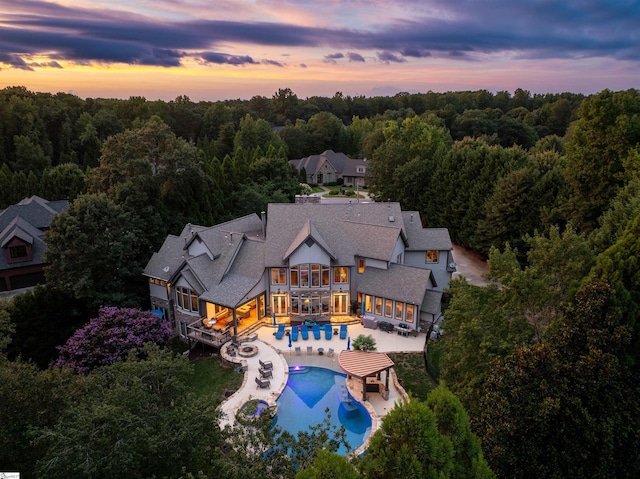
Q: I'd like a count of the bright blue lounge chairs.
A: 6